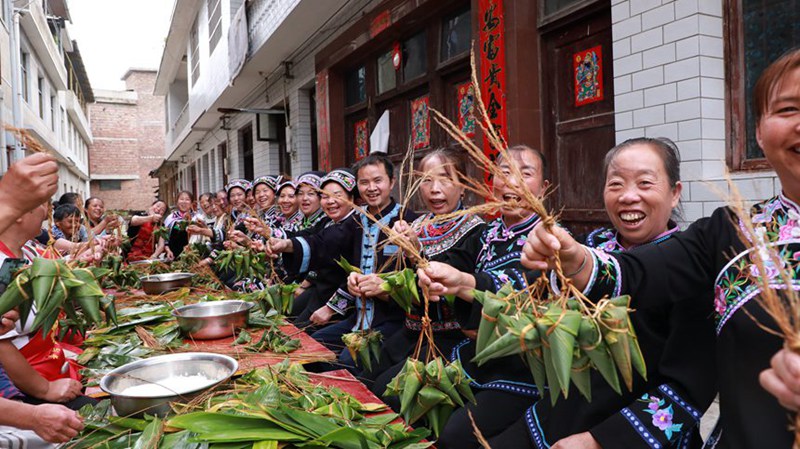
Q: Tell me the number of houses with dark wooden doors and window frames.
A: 1